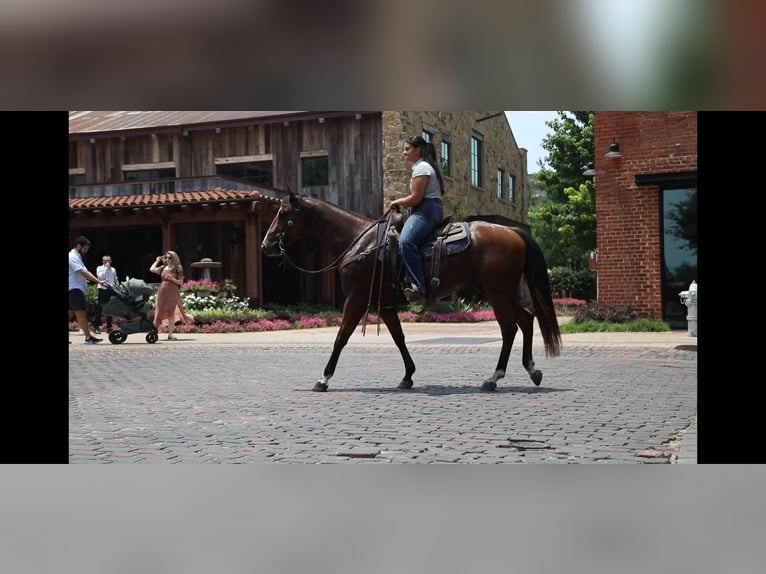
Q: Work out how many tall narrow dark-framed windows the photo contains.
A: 5